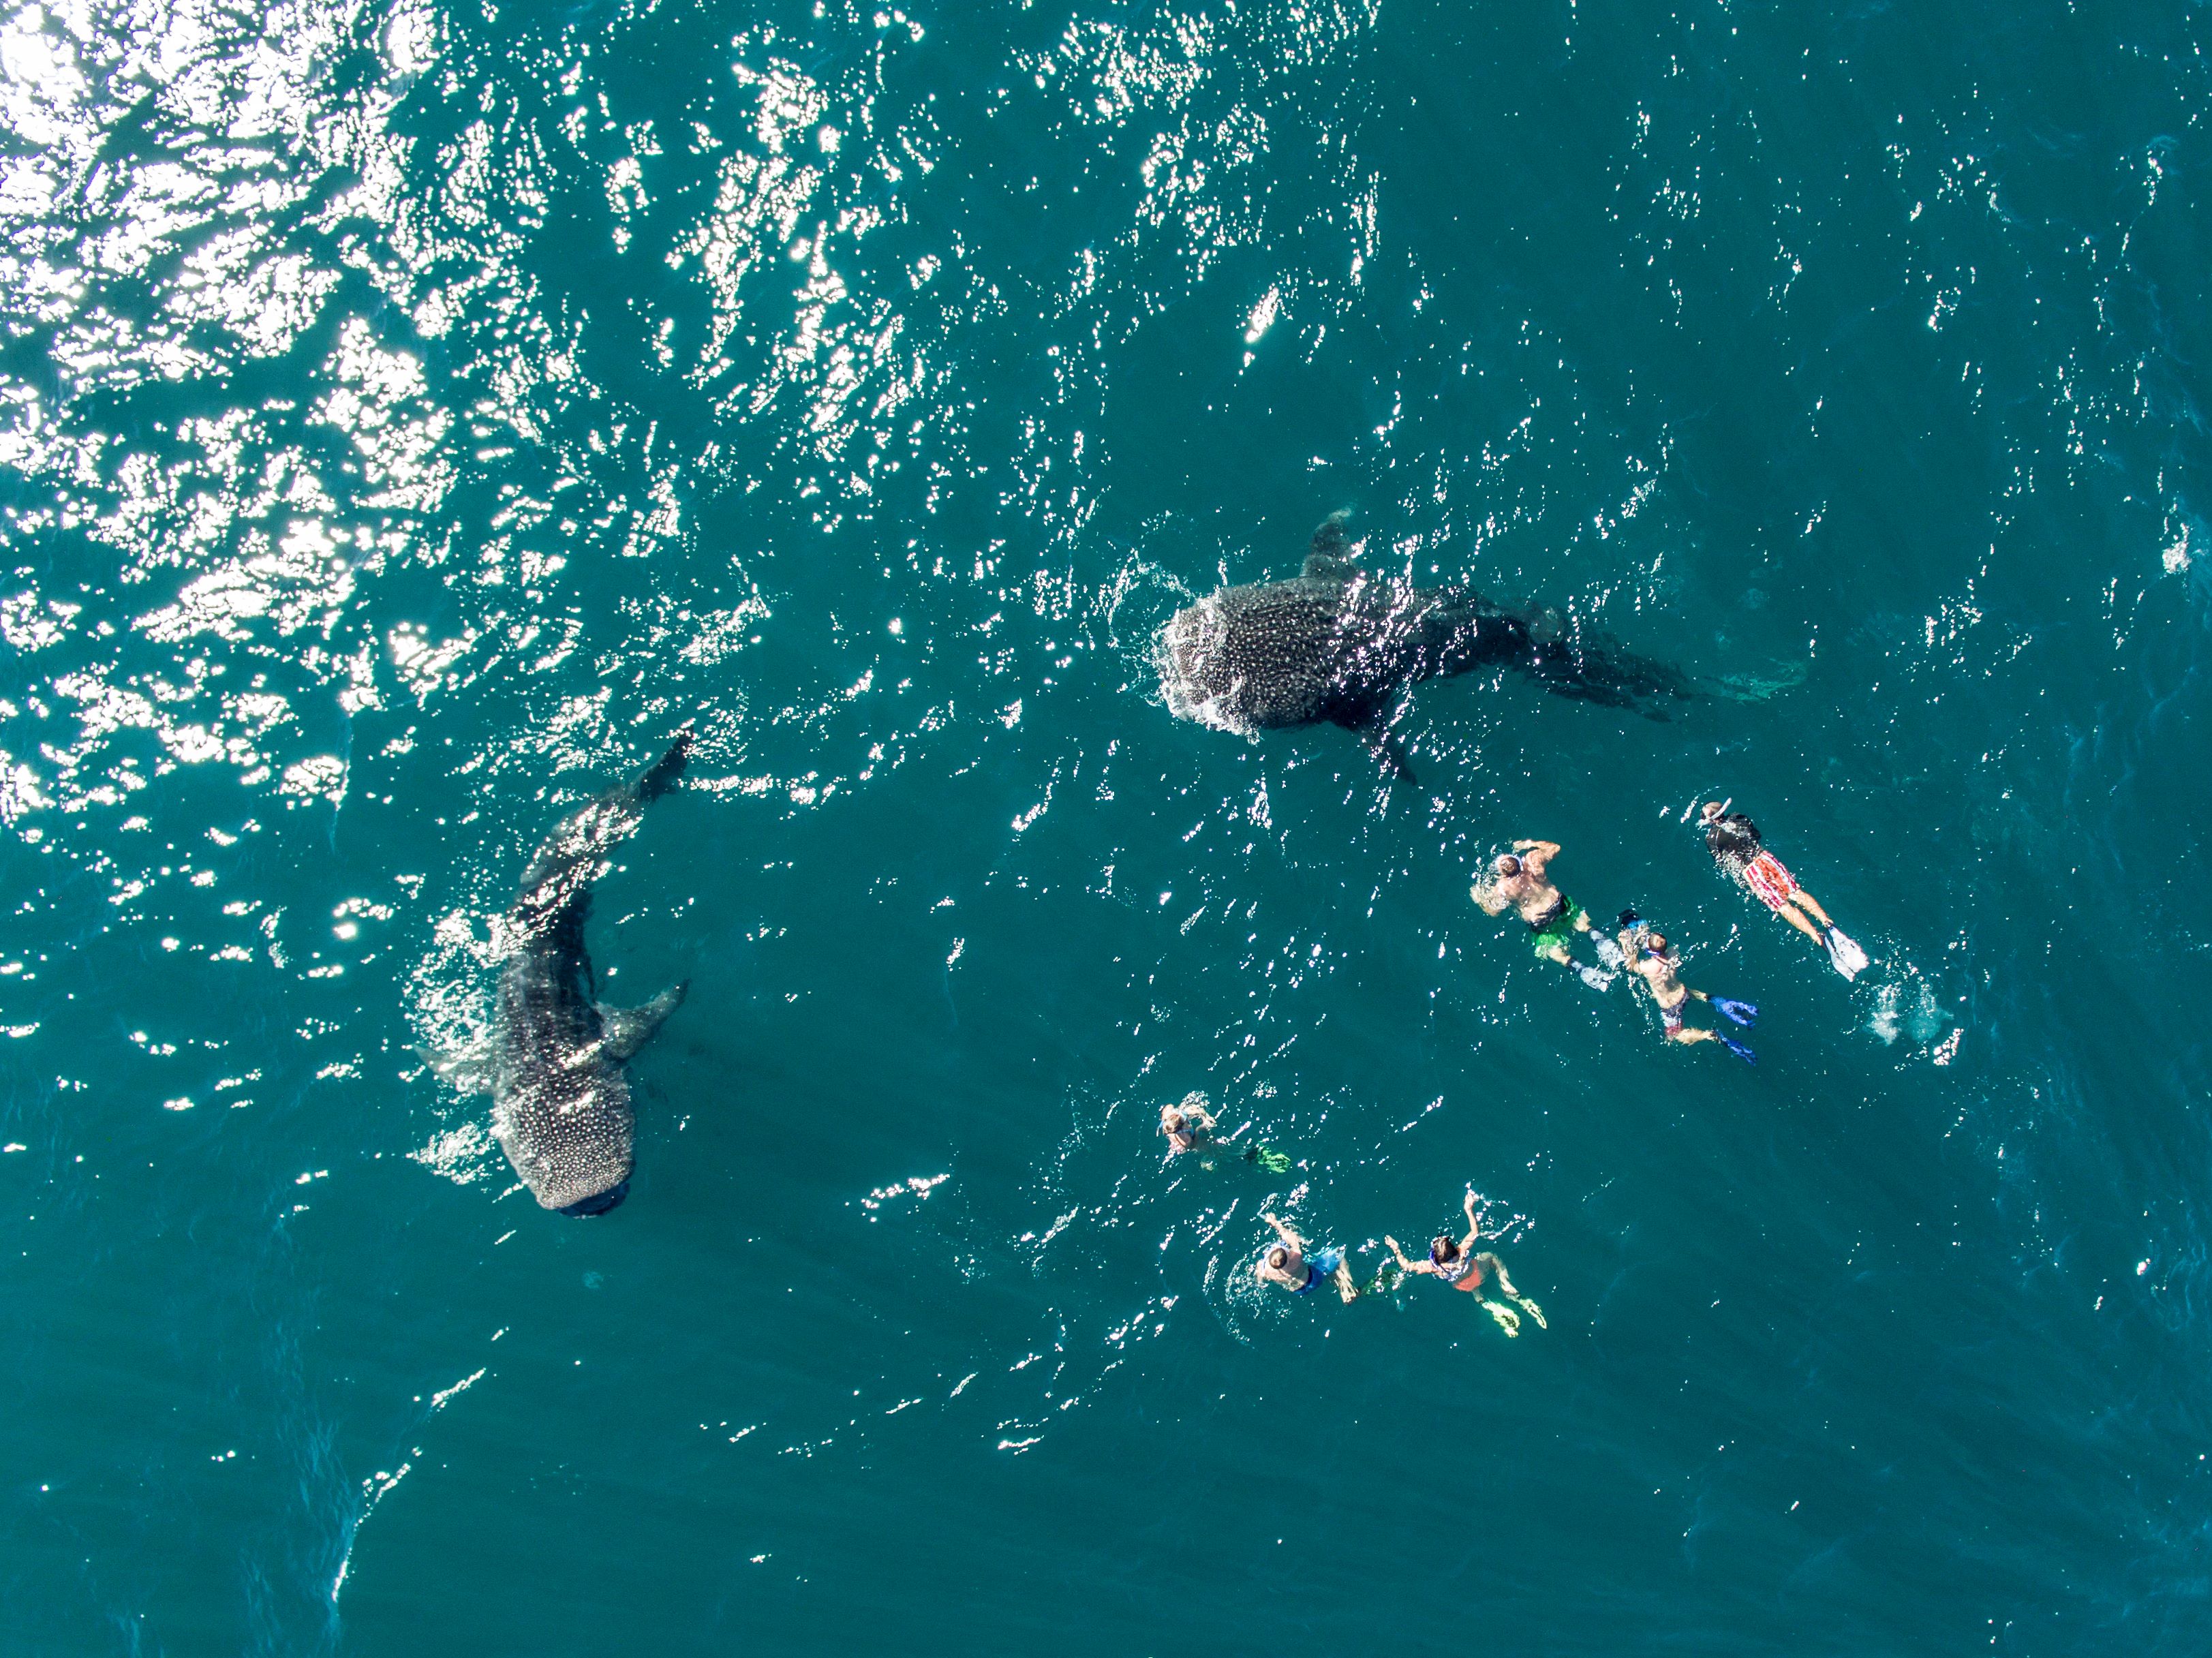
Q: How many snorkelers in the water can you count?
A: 6